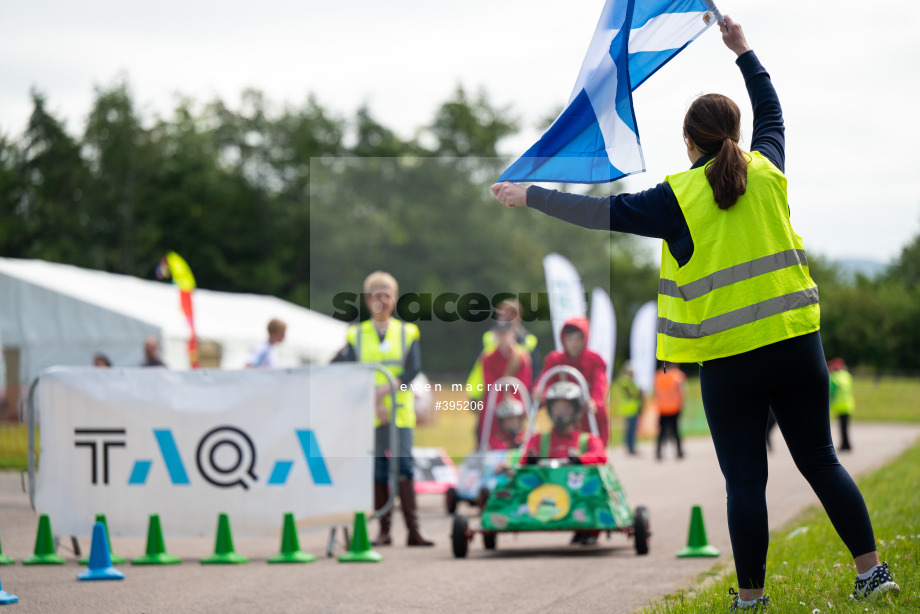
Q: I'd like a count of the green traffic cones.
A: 8